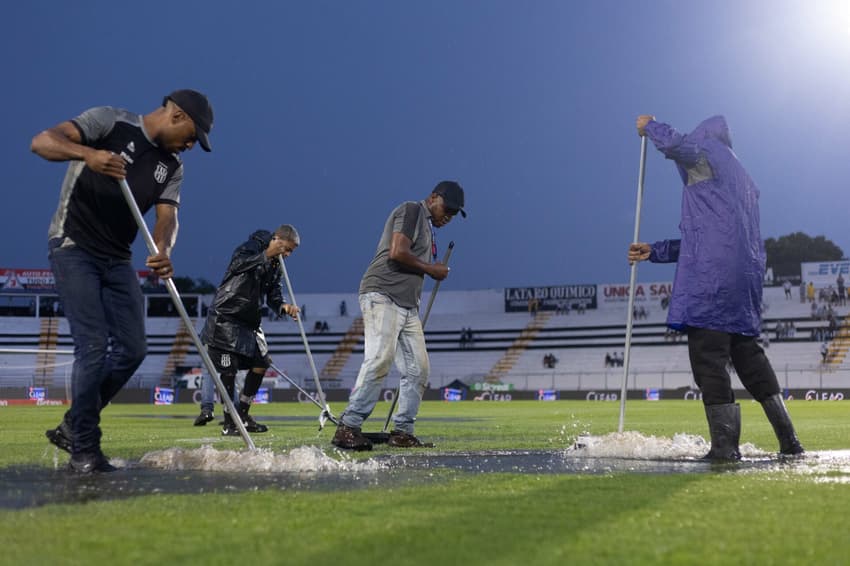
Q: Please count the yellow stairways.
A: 5